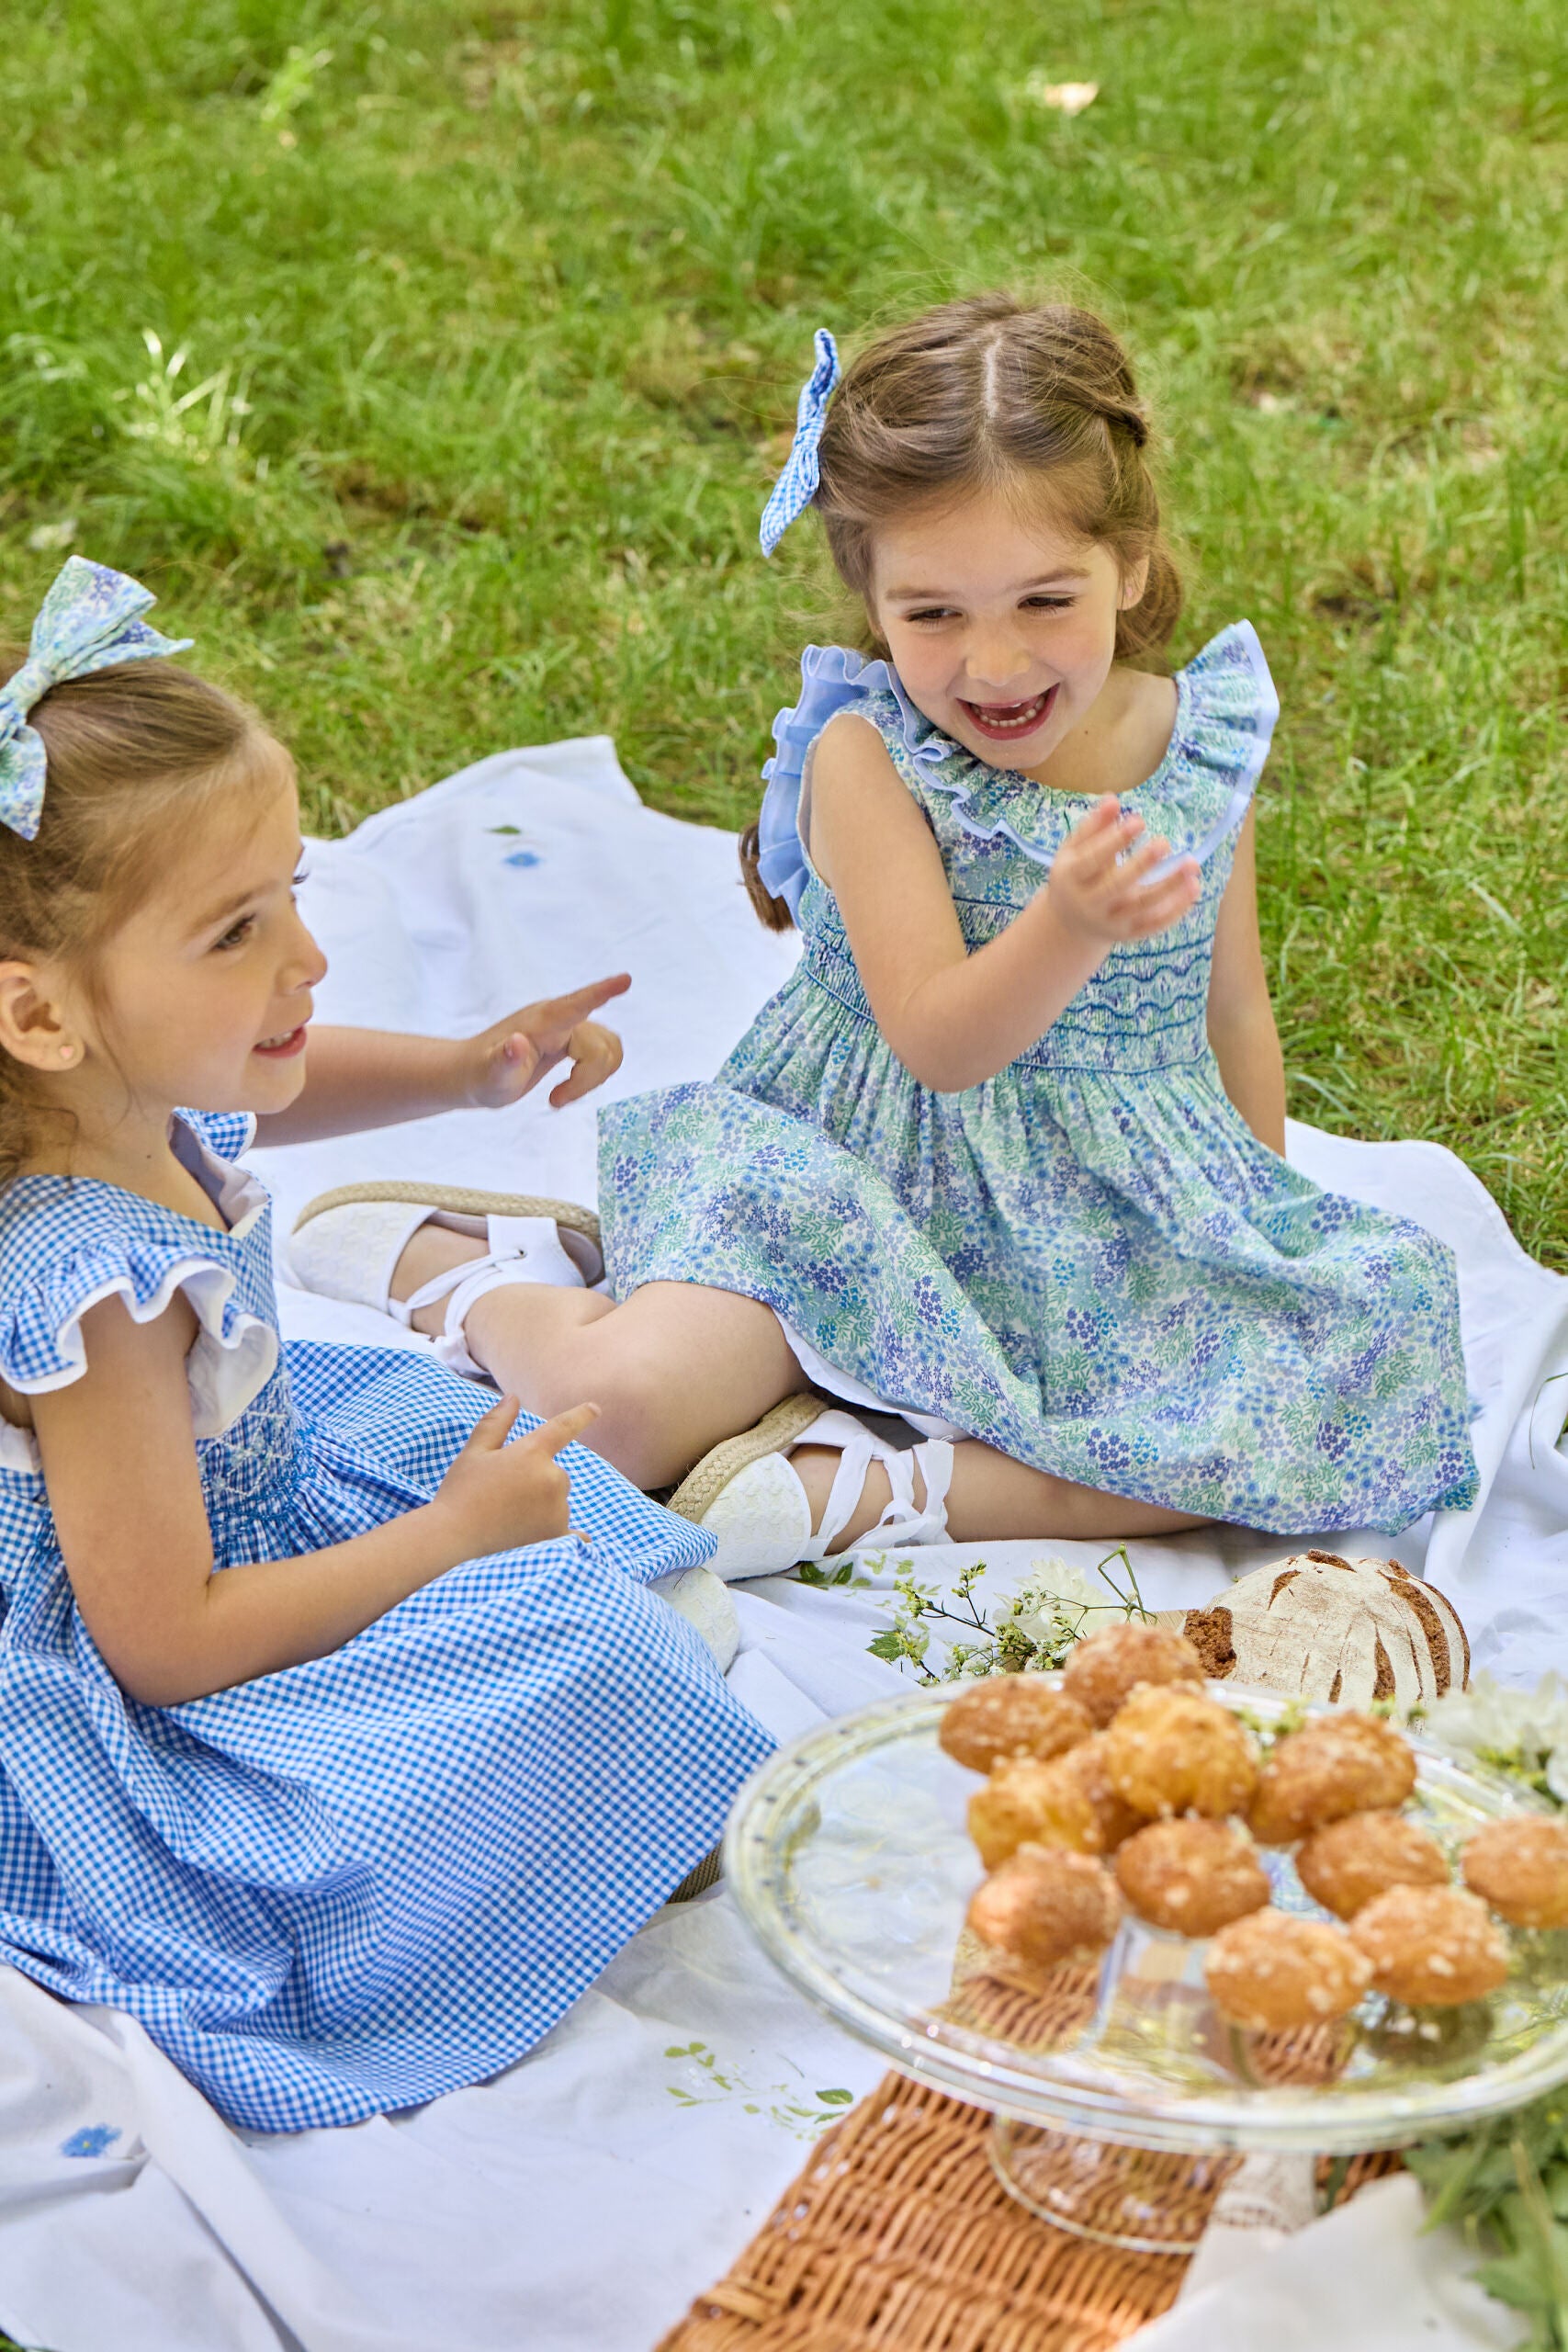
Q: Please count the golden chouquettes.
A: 12